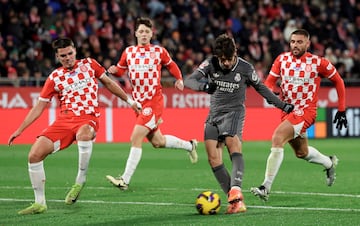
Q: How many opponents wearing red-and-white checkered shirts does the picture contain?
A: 3